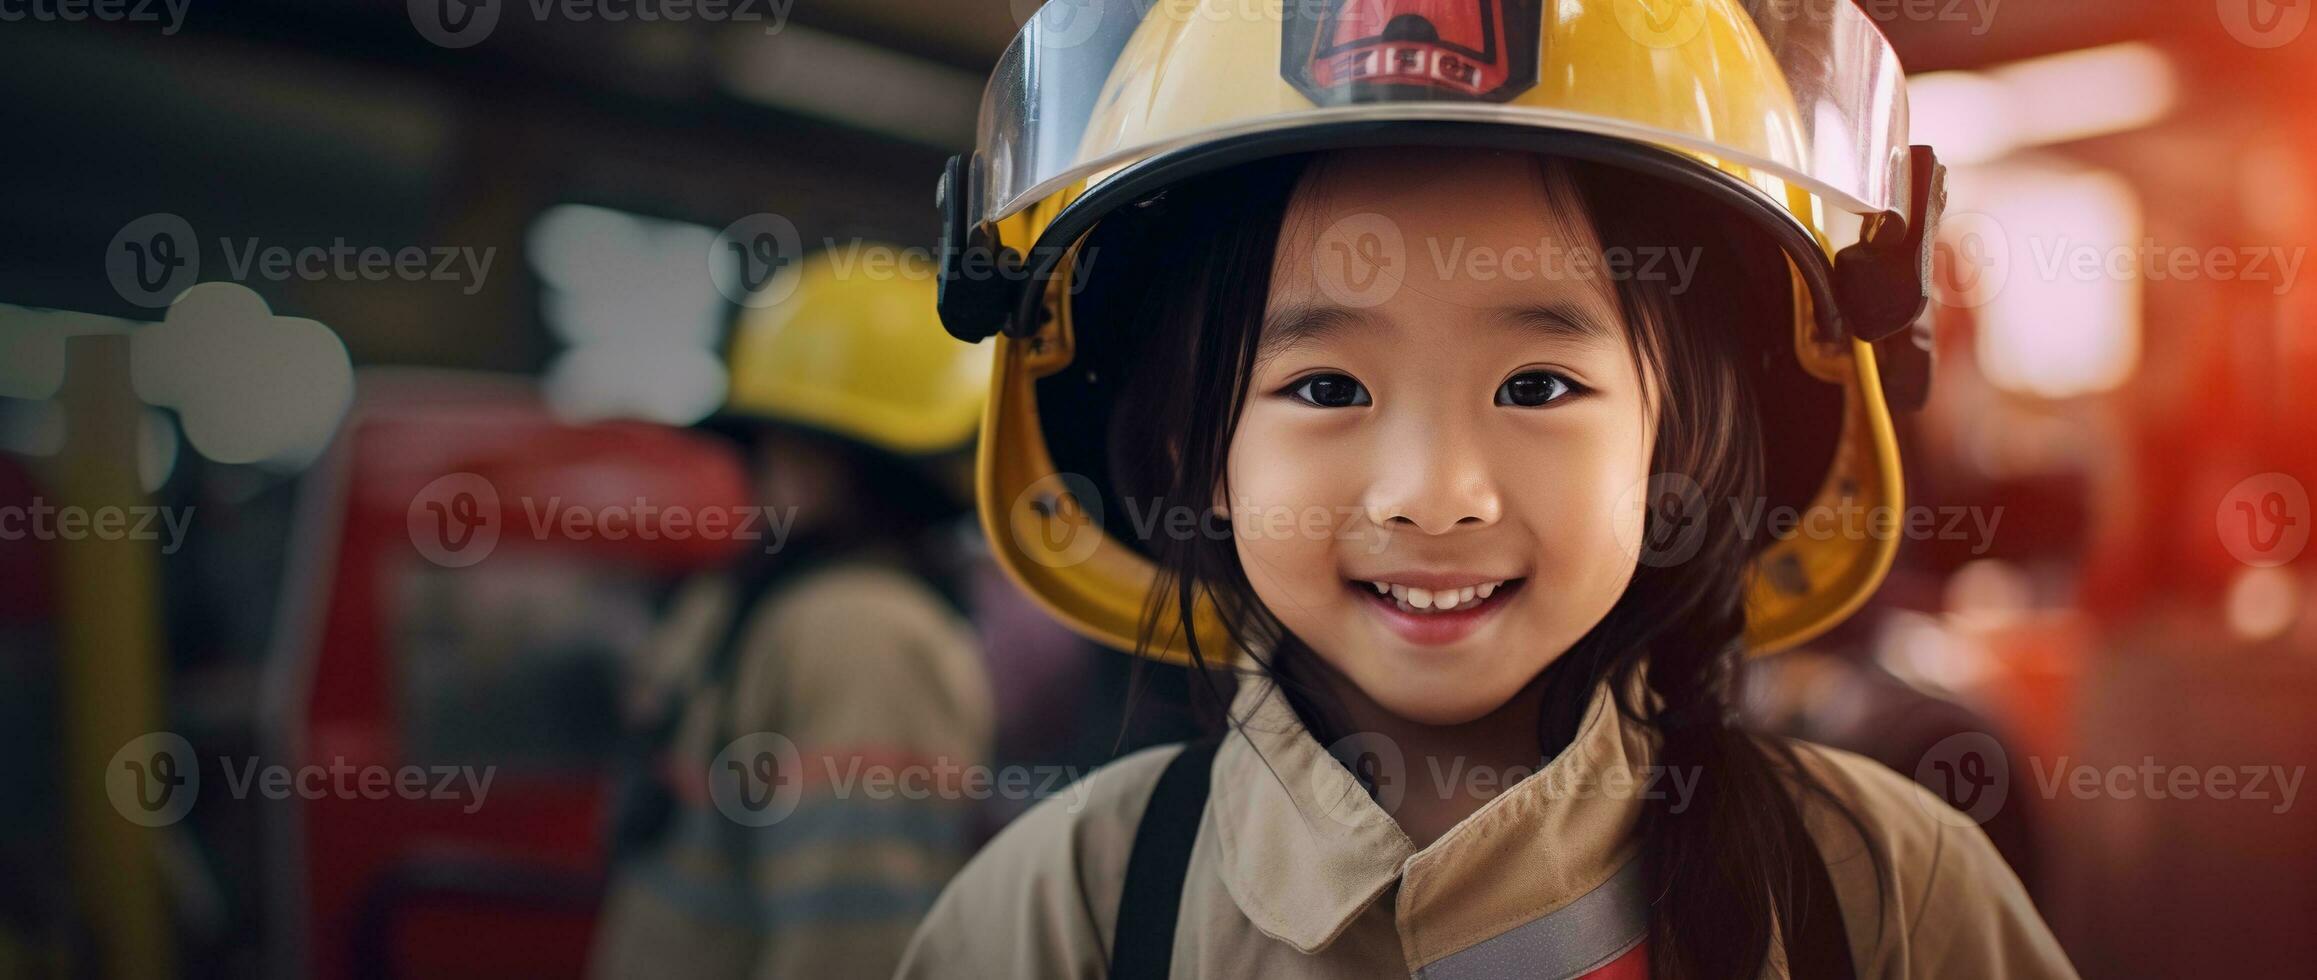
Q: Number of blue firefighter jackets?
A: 0